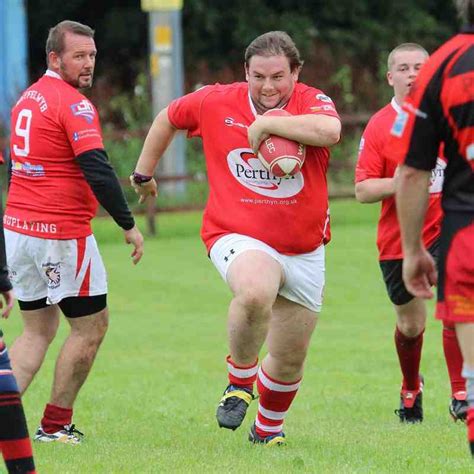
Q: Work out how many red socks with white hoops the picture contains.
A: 2